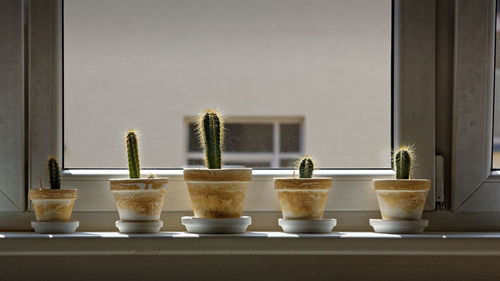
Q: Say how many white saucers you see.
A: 5